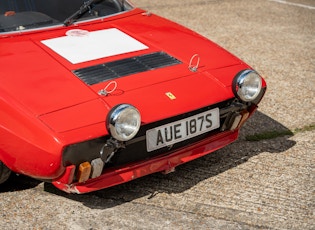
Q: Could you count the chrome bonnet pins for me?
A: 2